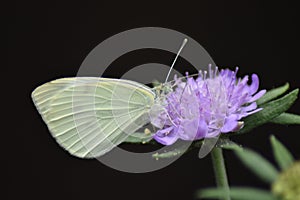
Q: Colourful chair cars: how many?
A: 0